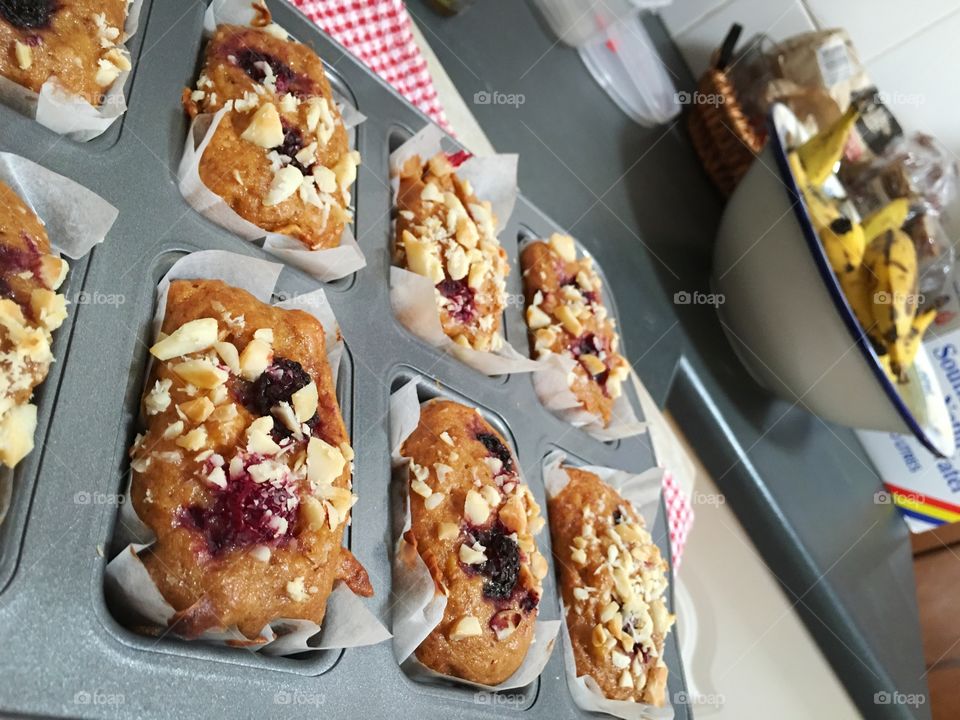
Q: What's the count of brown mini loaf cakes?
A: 8